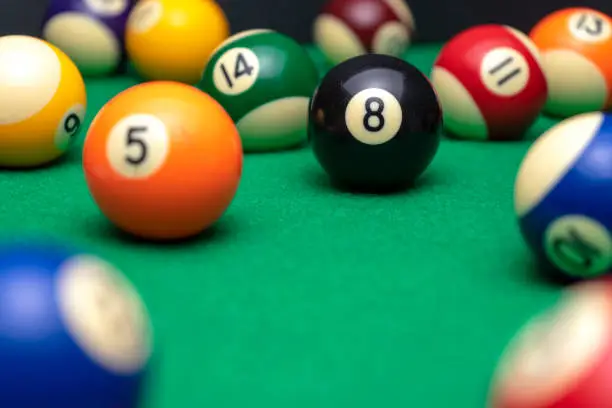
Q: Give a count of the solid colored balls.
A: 5